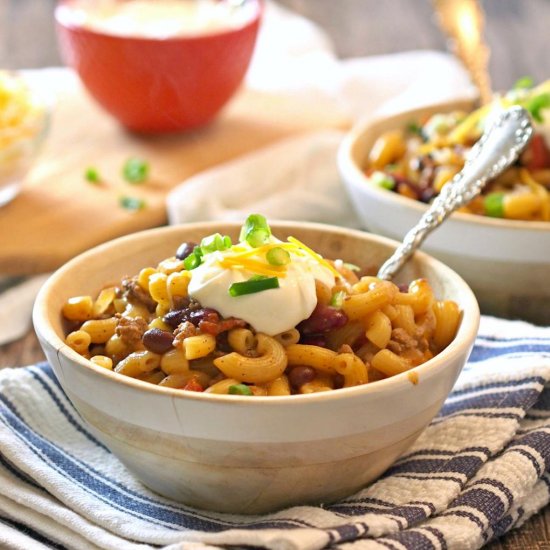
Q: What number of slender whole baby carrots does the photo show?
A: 0